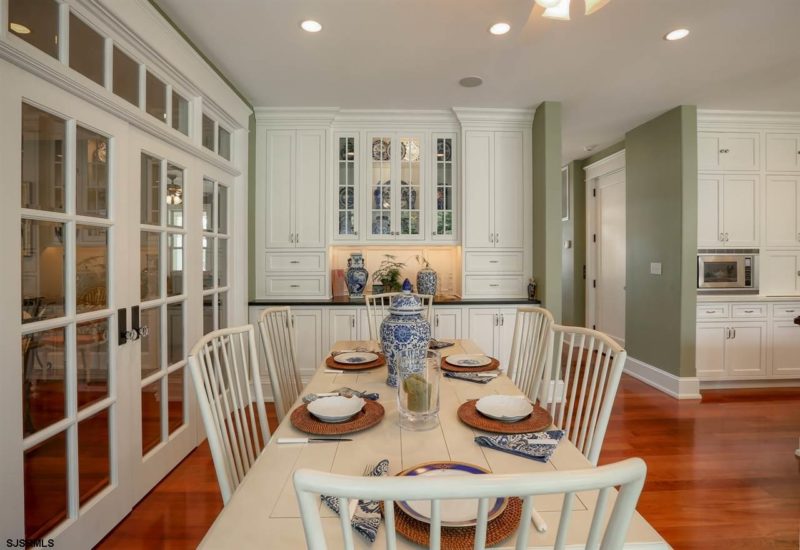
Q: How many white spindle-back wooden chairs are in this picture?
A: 6